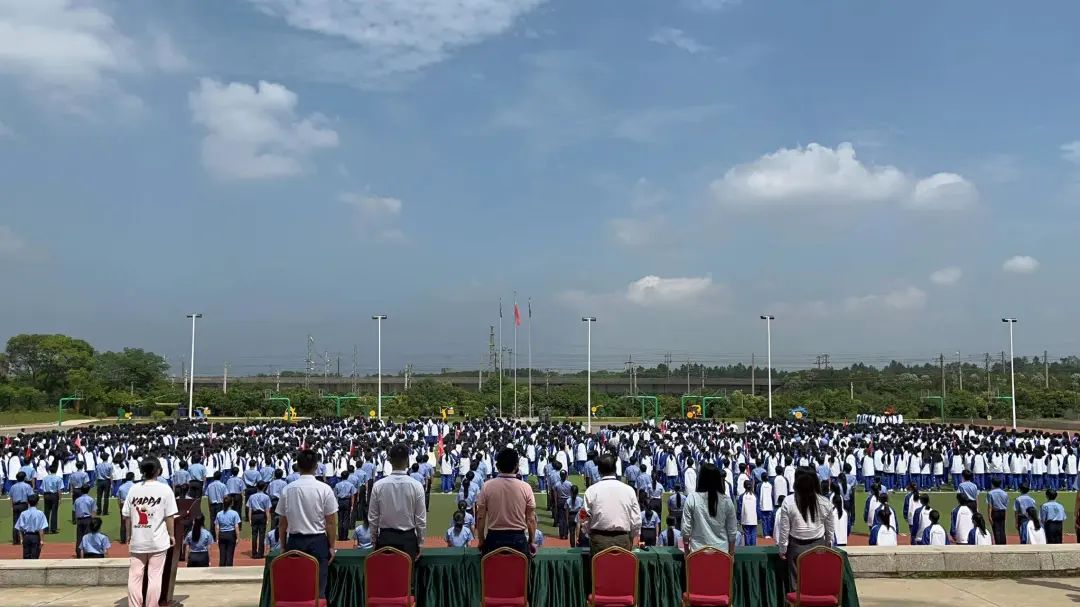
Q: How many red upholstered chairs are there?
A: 6